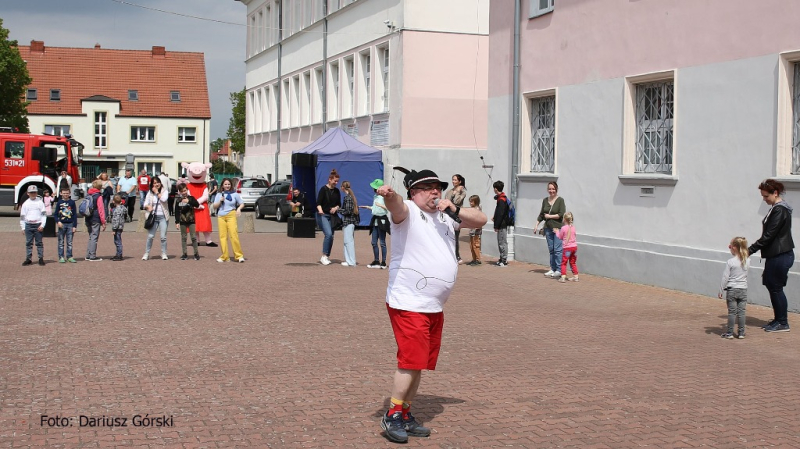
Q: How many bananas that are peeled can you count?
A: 0